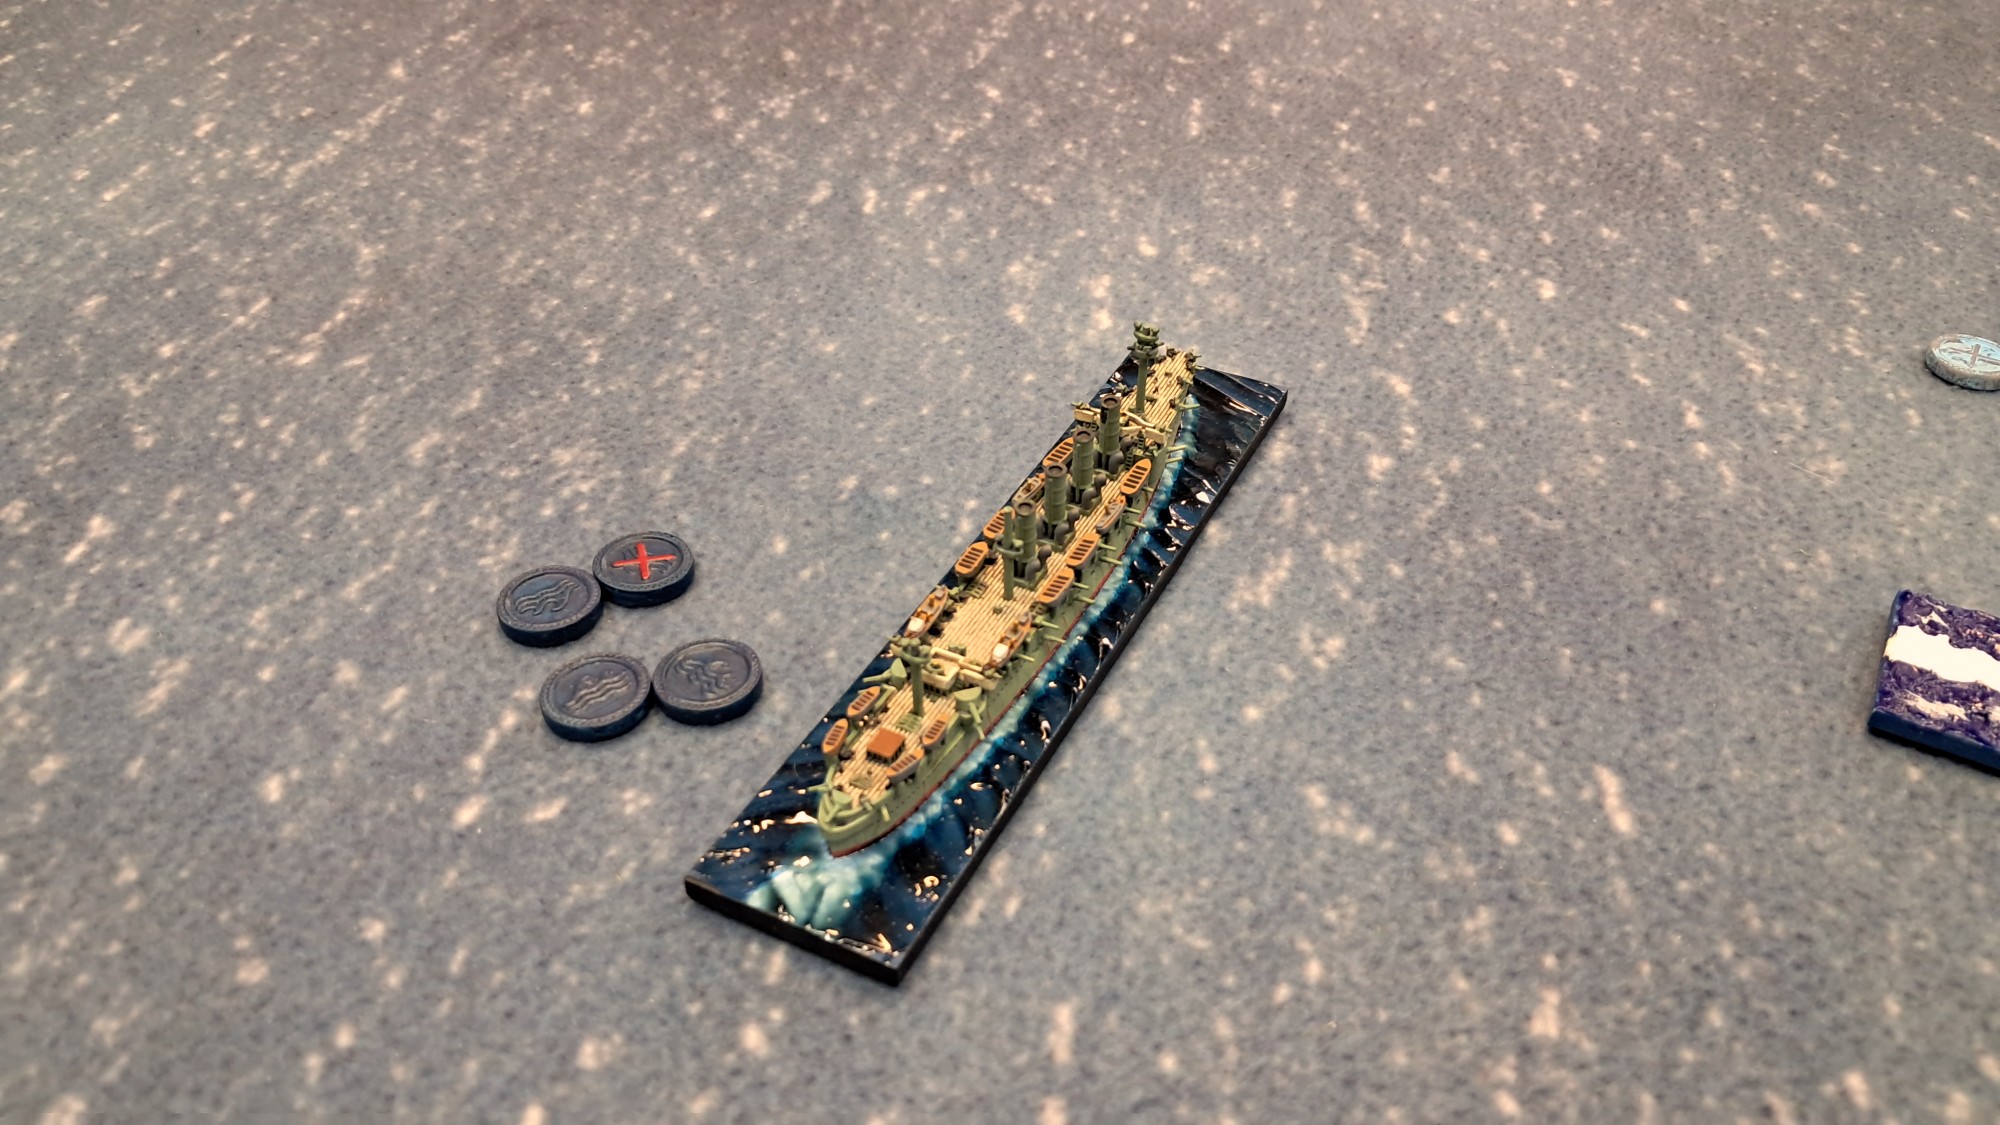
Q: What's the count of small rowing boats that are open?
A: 10